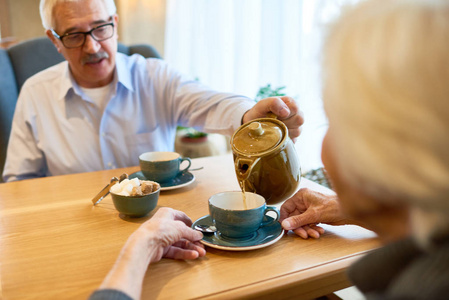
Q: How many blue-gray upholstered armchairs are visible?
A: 1